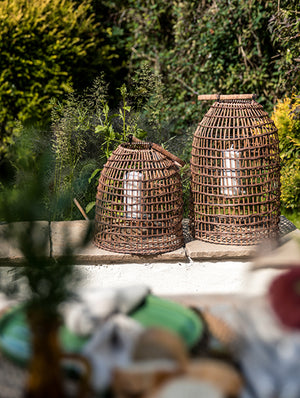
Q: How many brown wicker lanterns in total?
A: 2